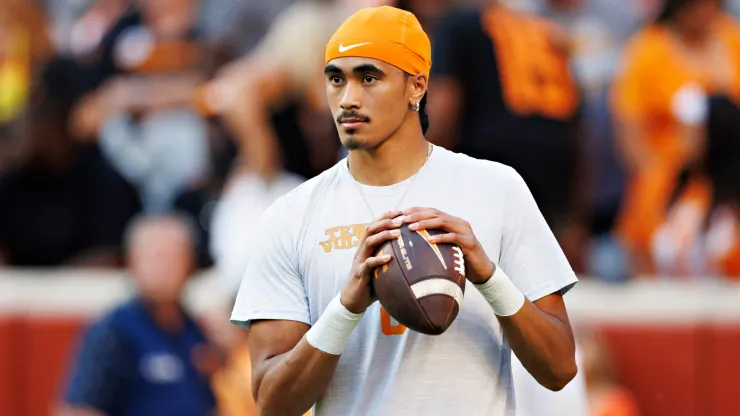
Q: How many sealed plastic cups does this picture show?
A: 0